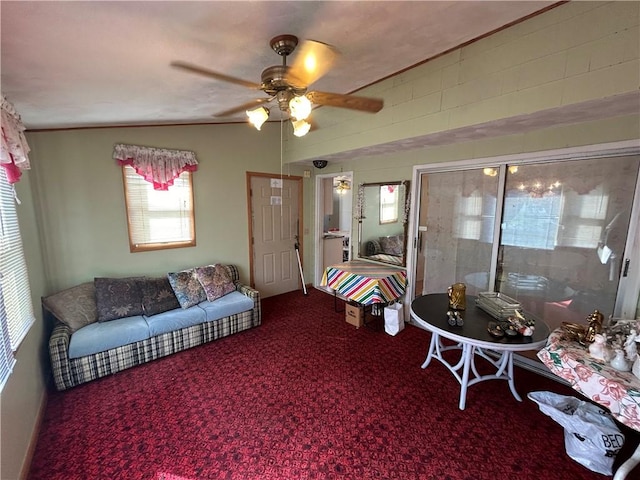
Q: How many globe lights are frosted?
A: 3